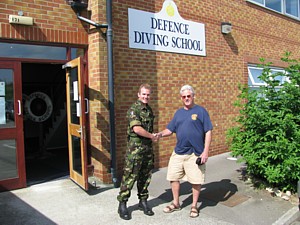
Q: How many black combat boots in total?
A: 2